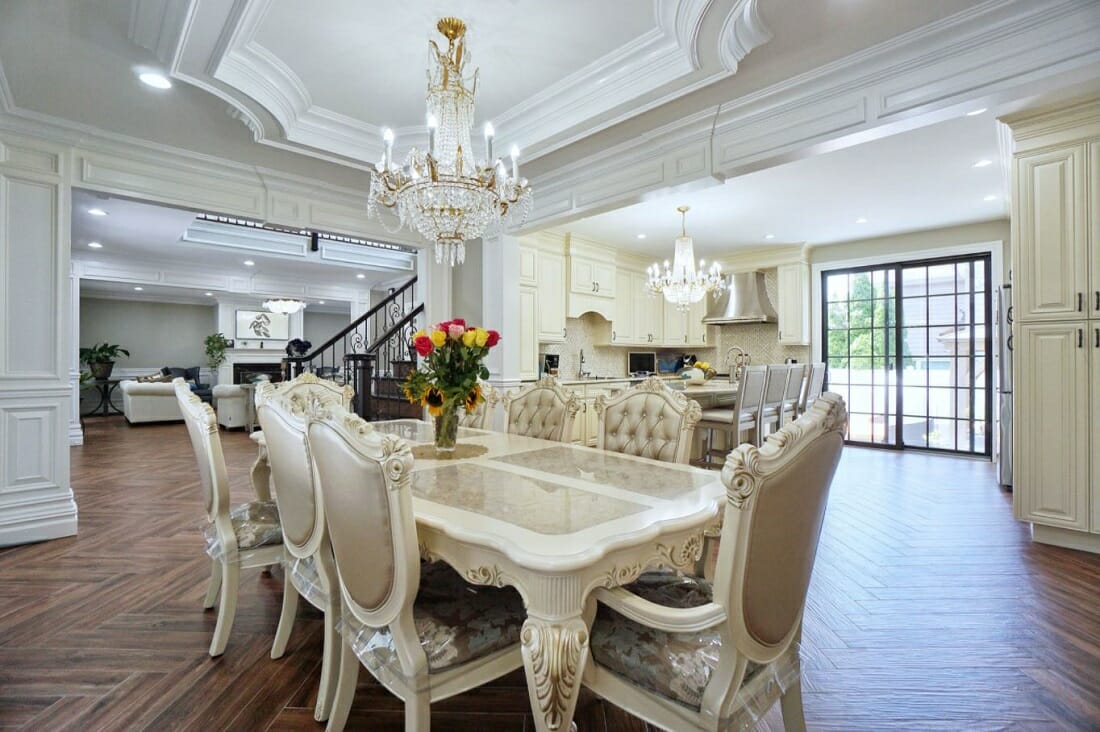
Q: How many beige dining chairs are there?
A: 8